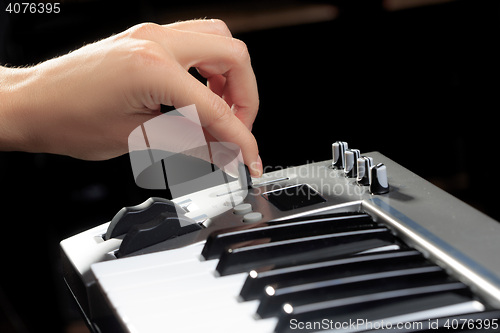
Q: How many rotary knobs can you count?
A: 4